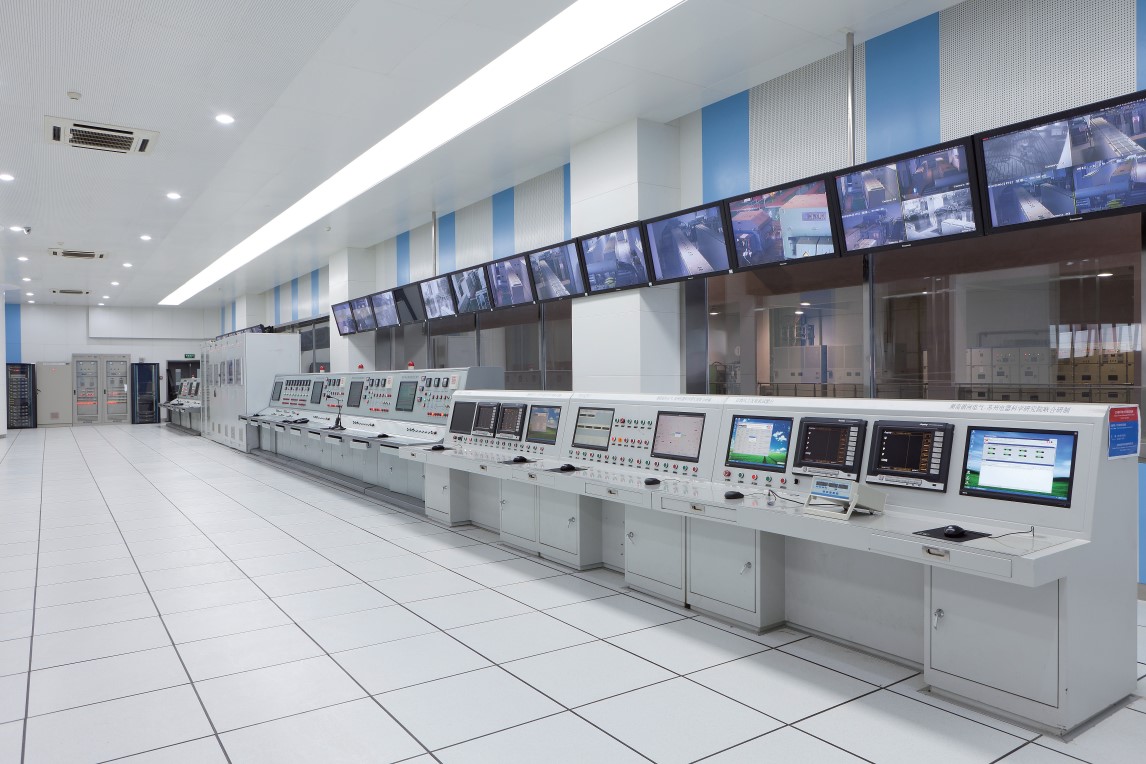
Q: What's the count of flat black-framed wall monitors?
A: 13